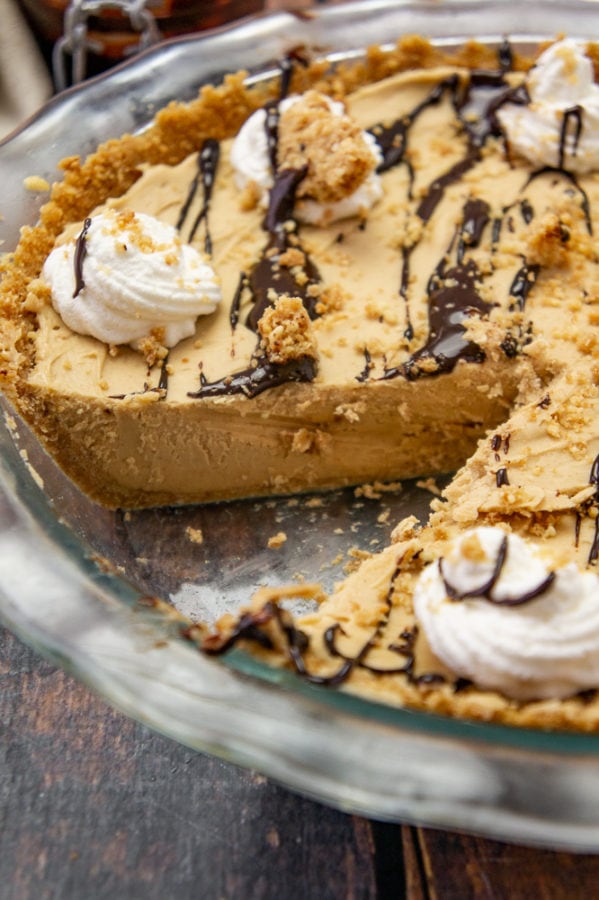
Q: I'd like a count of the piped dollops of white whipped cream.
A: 4